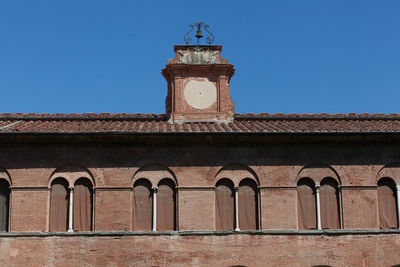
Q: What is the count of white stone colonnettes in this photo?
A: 5